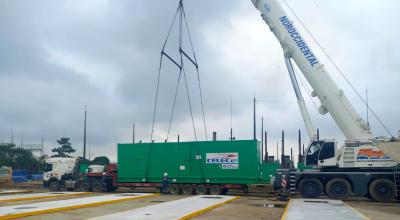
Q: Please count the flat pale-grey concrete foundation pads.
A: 5